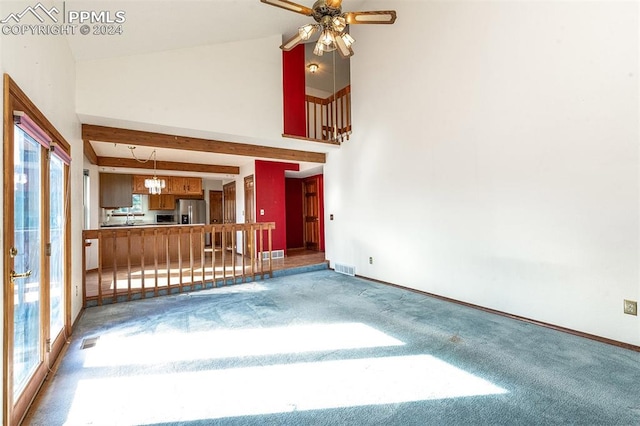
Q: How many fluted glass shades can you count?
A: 5